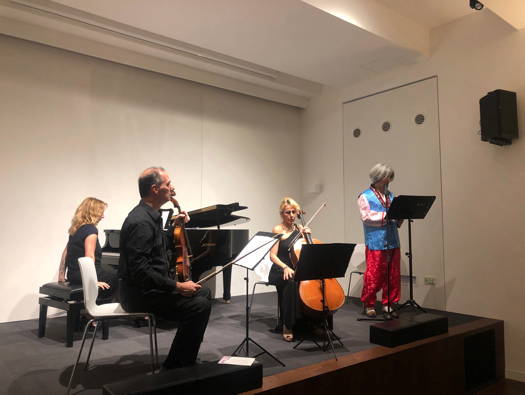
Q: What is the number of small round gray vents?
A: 3